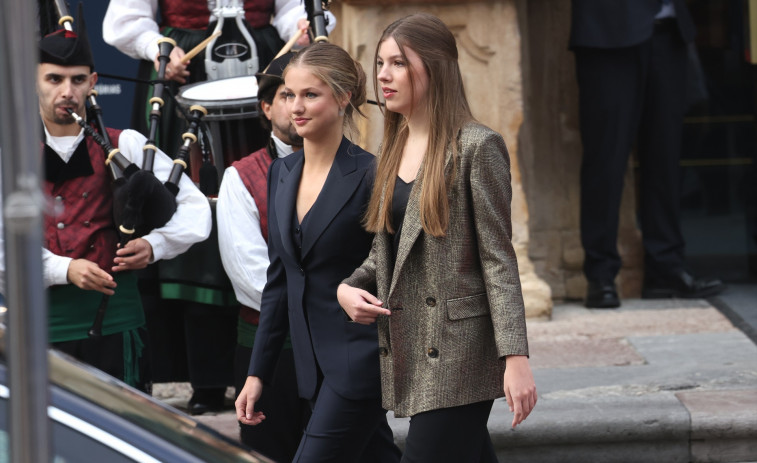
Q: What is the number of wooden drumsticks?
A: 2